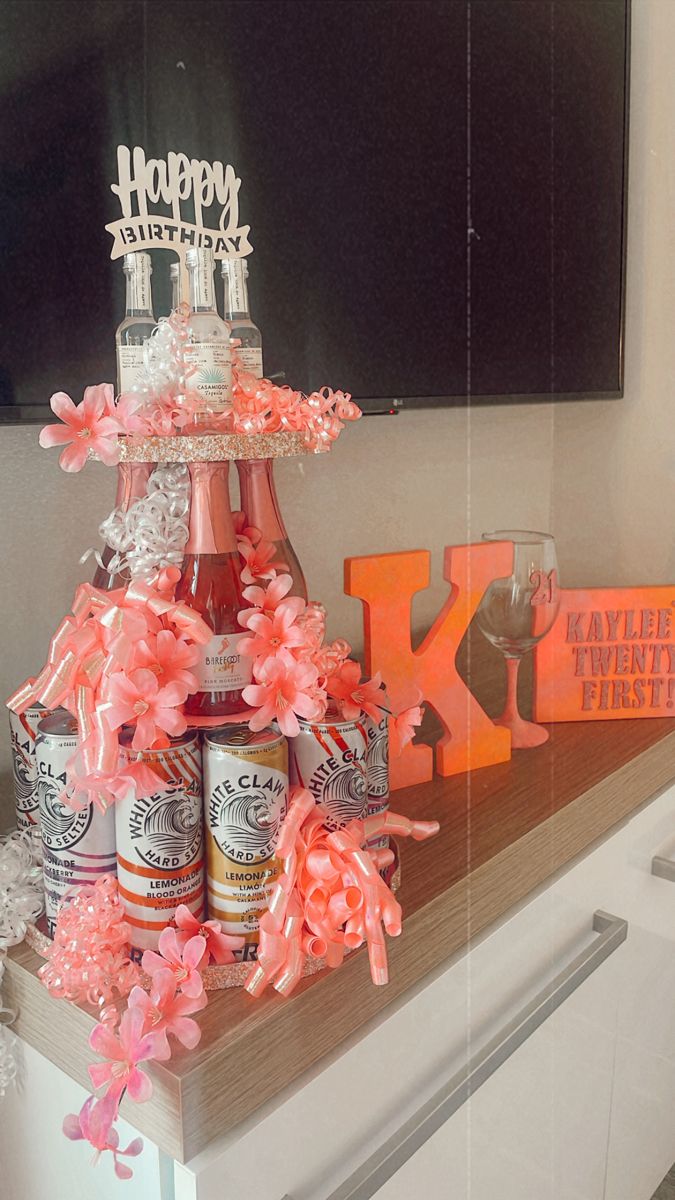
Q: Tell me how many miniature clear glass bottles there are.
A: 4